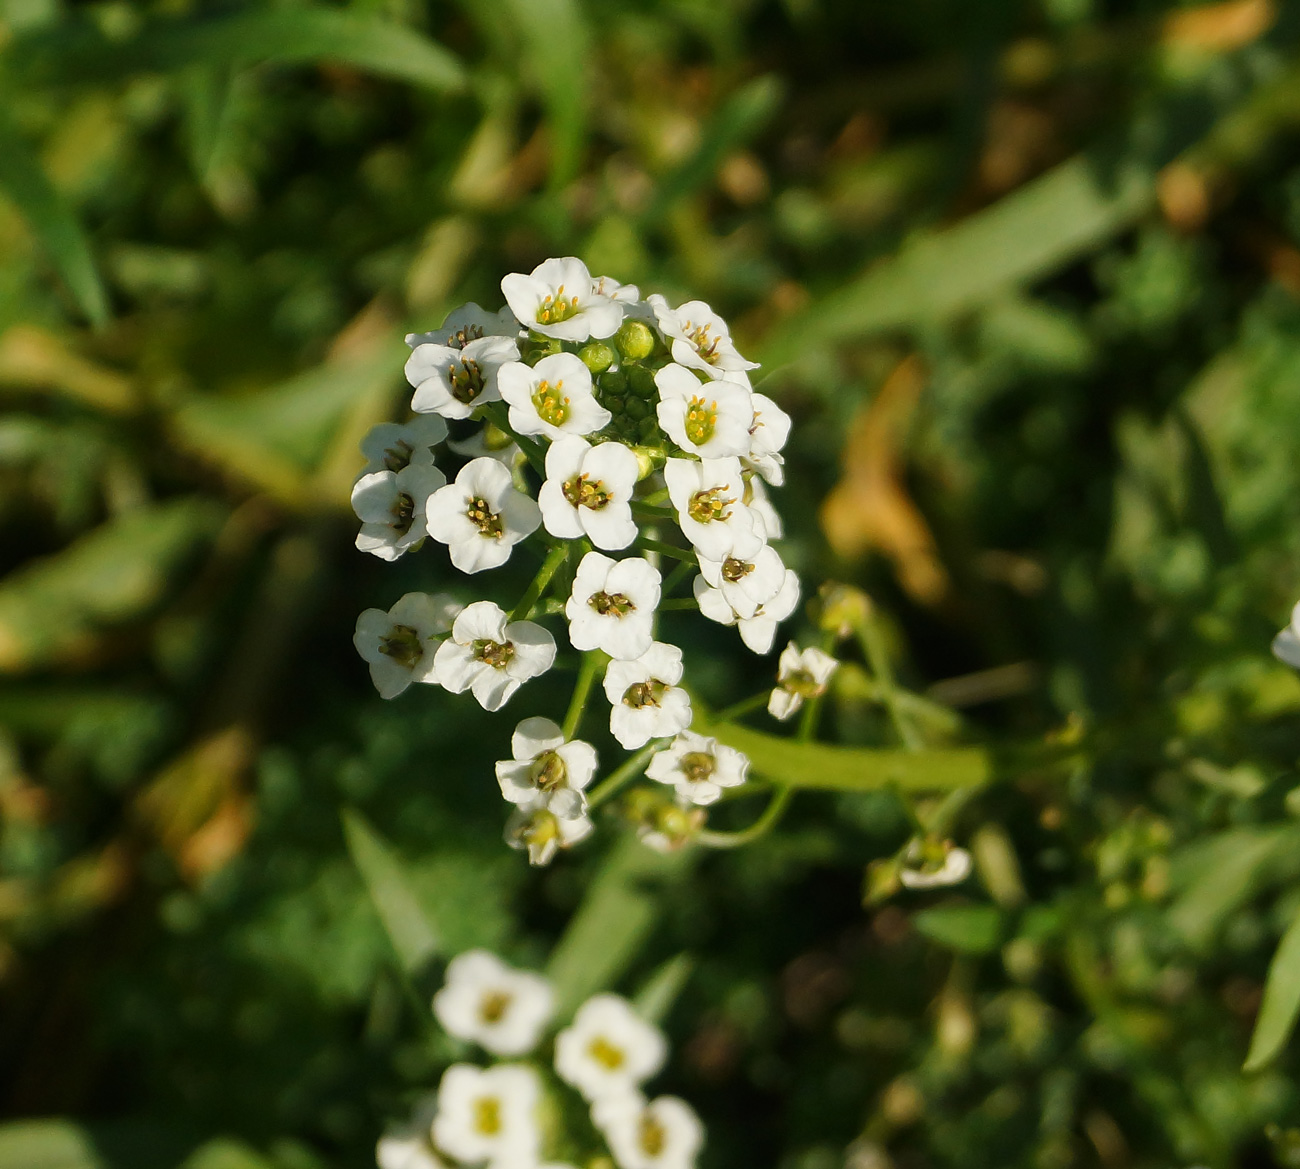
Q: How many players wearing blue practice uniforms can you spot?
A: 0